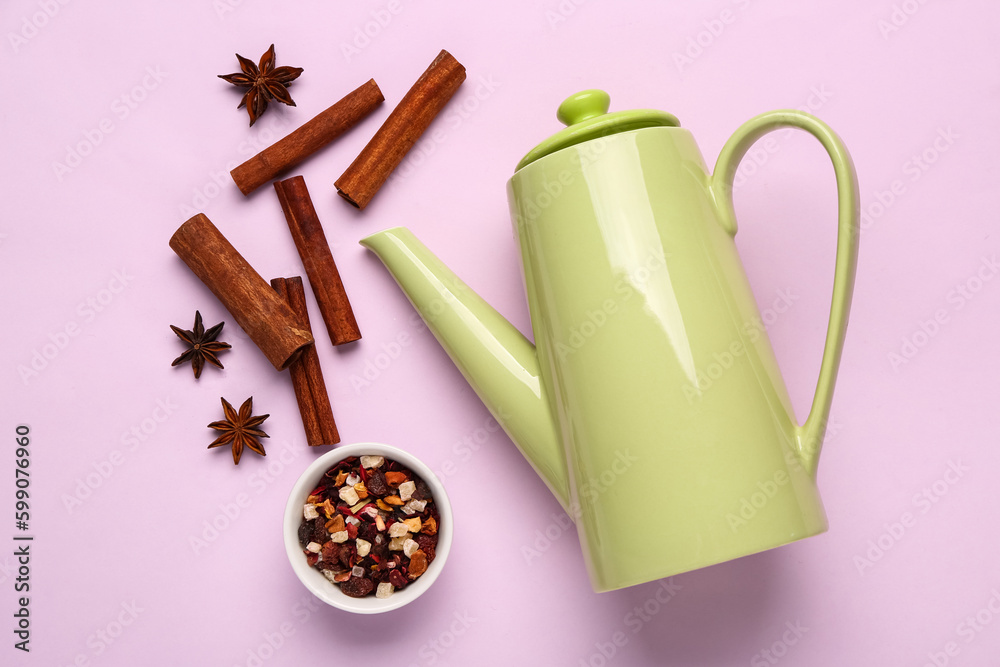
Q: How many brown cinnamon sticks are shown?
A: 5